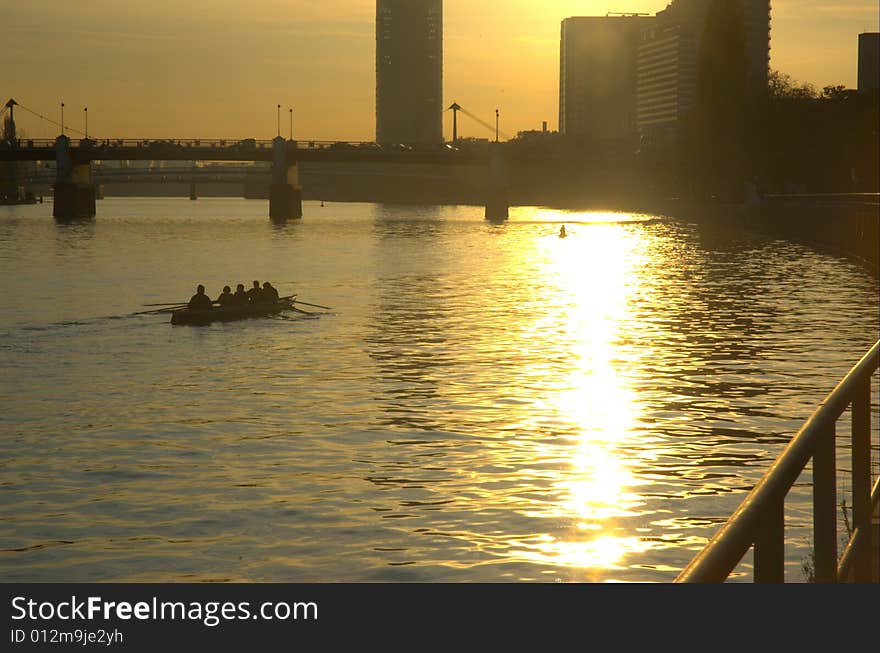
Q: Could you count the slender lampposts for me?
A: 5